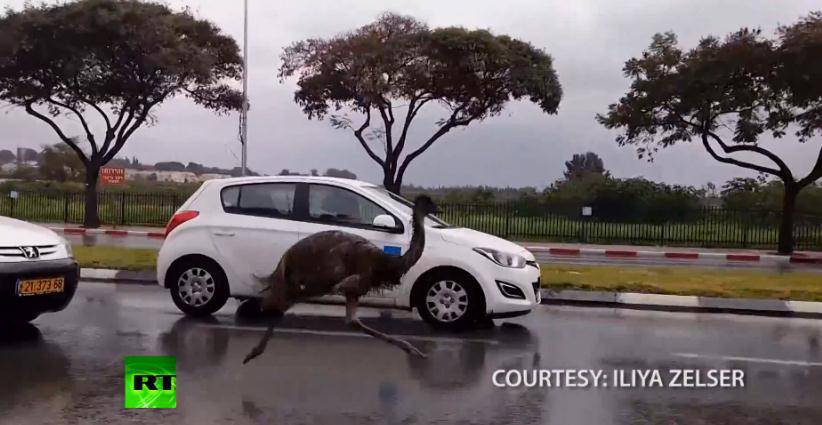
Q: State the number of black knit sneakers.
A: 0